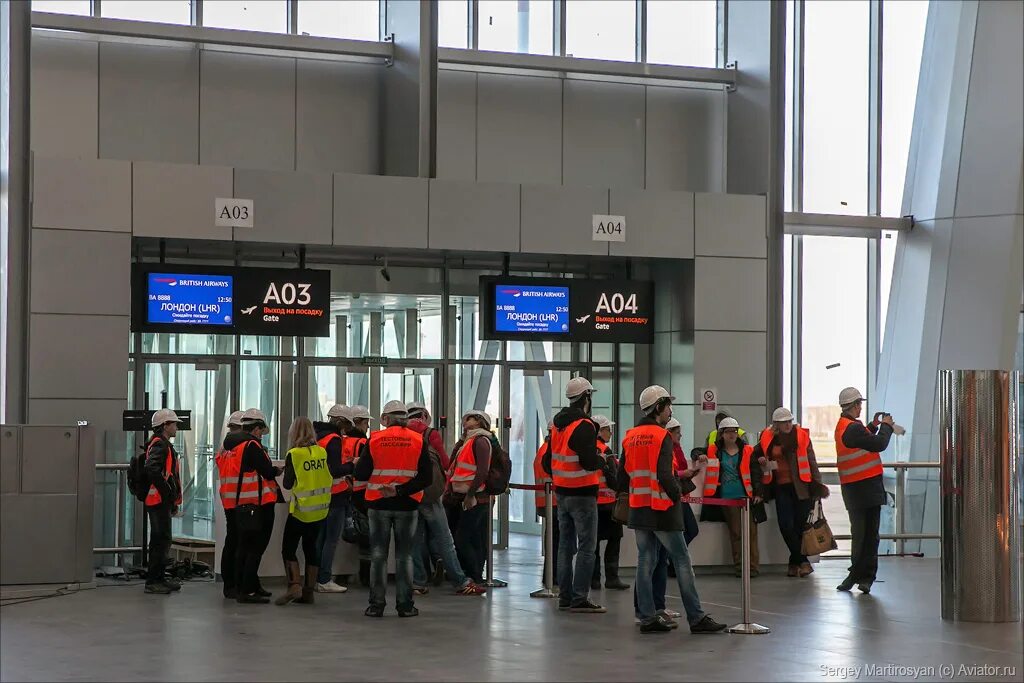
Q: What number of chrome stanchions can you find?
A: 3